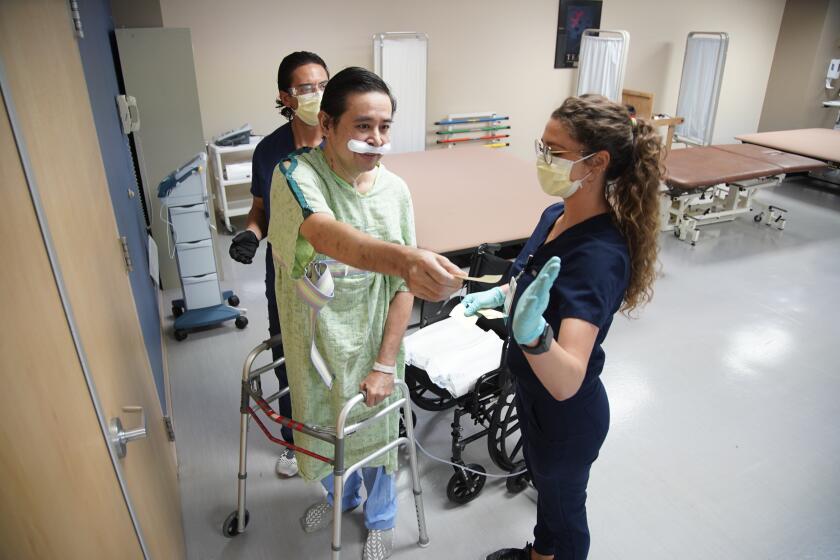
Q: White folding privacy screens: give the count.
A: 3